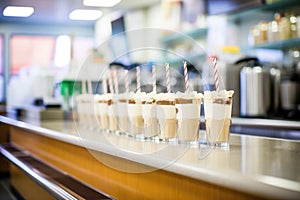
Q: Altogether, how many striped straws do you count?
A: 11